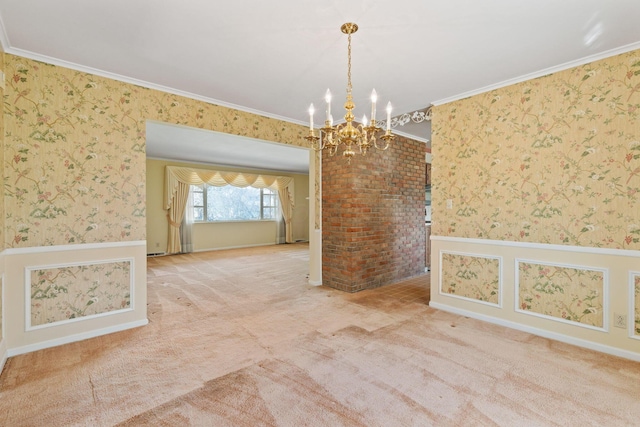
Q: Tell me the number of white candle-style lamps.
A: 6